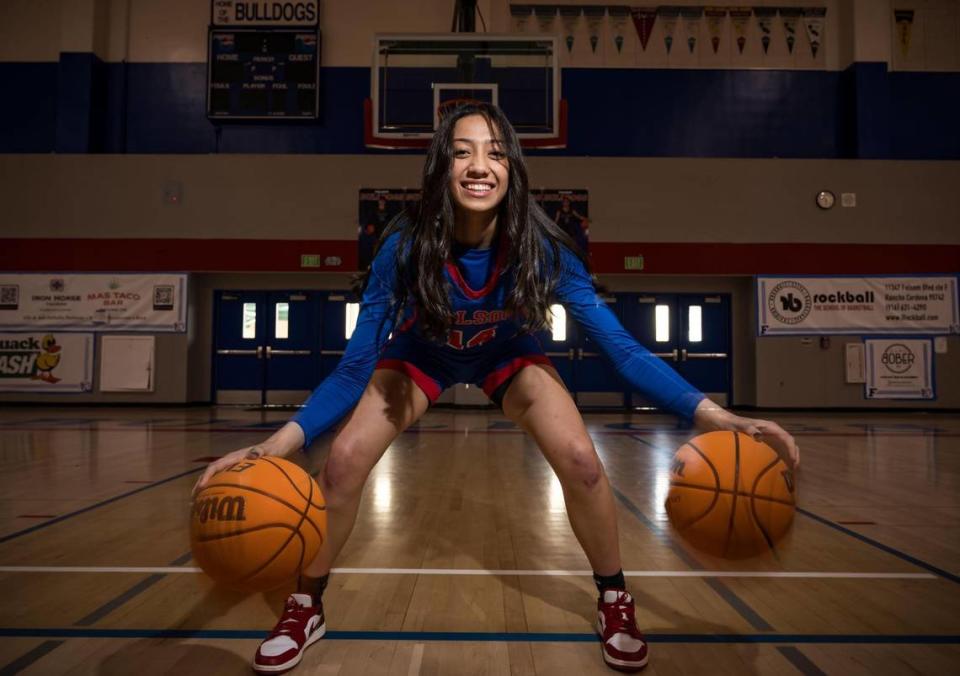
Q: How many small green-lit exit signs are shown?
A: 2